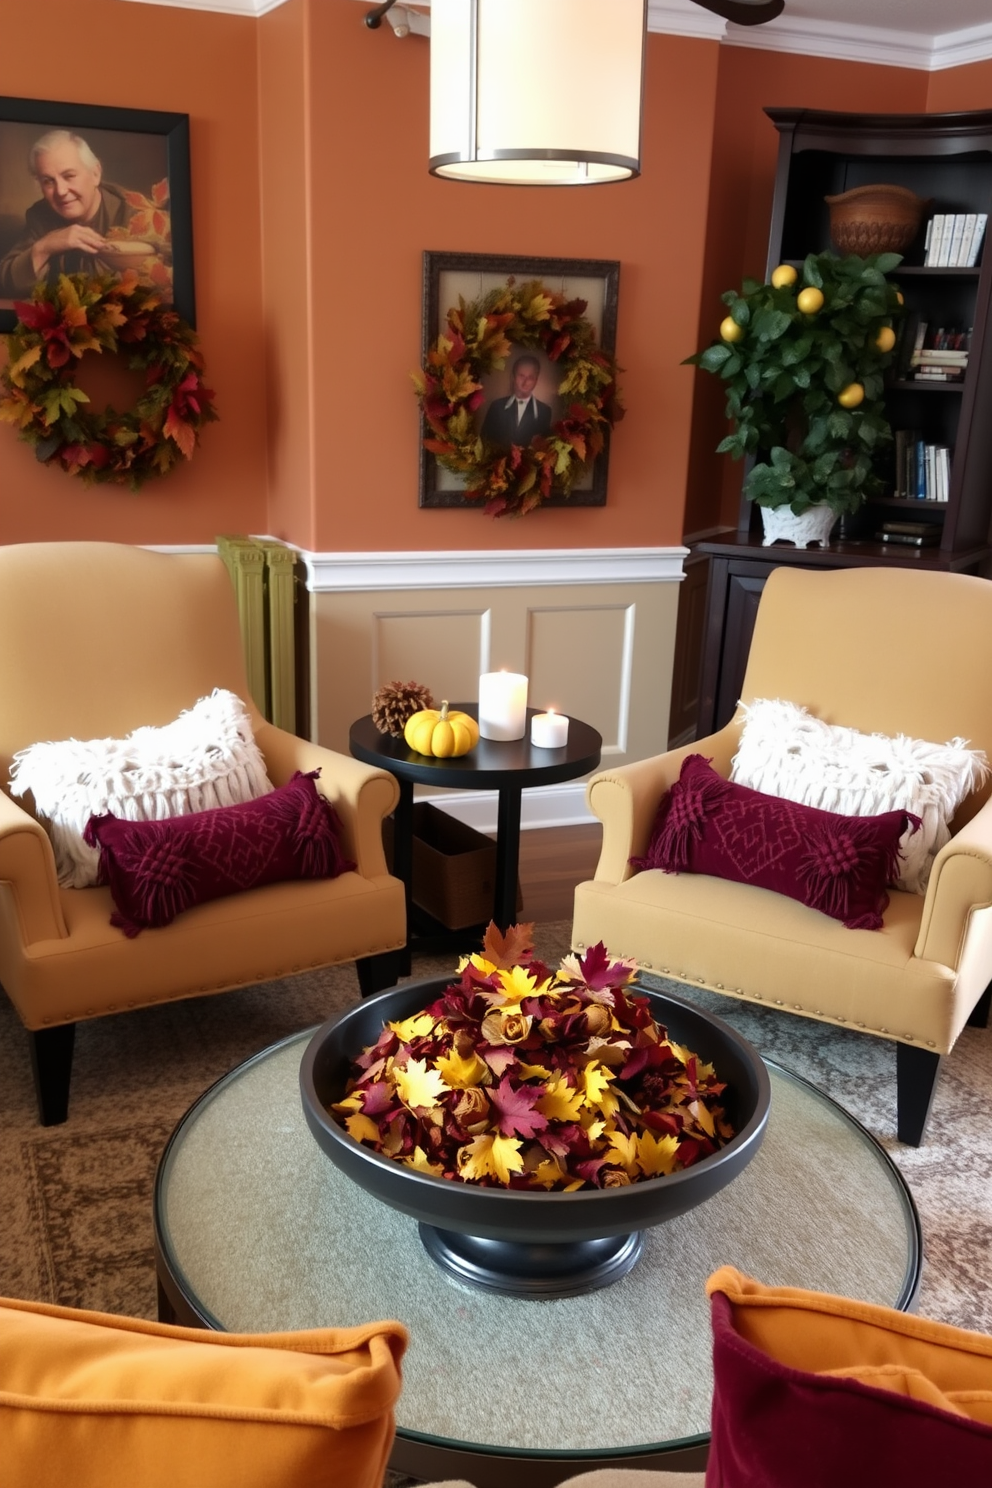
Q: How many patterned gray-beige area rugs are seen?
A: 1